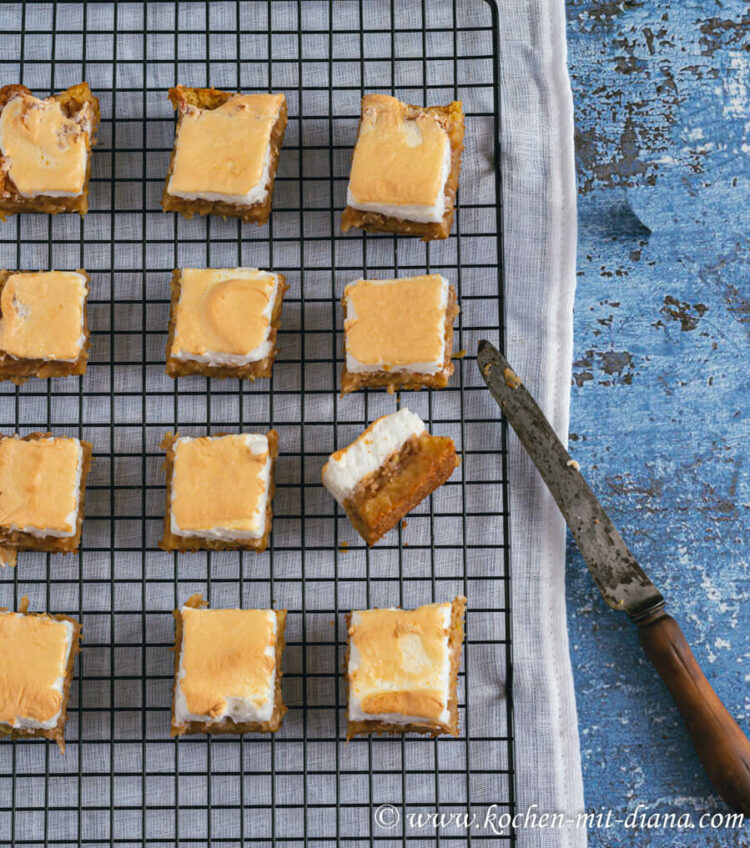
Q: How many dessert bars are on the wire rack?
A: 12